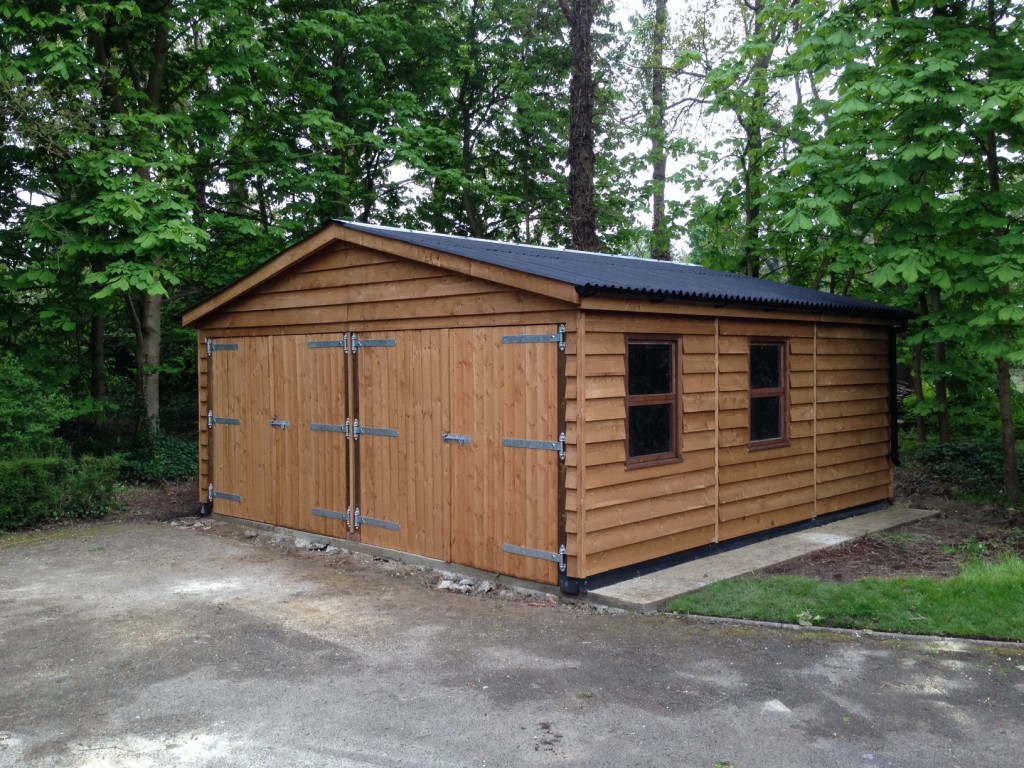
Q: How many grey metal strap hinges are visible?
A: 12